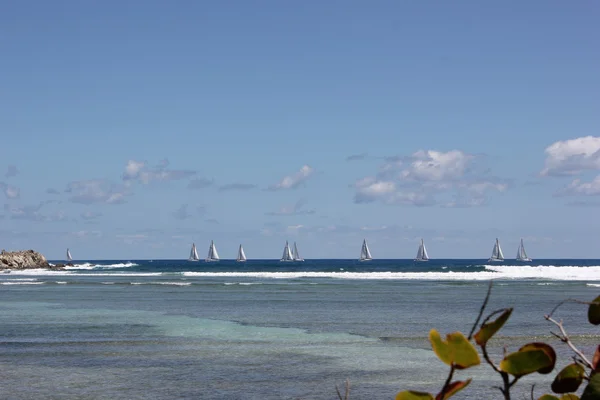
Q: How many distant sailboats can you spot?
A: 10